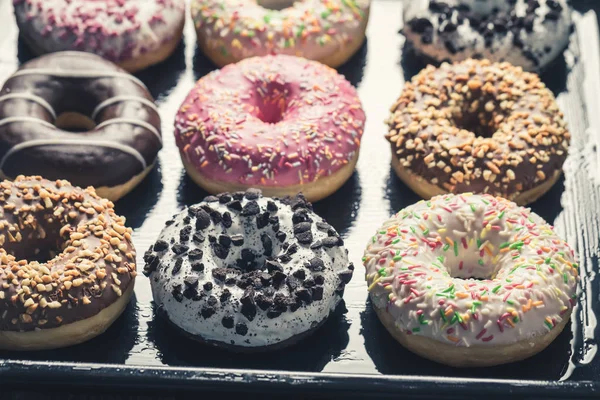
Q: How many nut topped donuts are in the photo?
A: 2